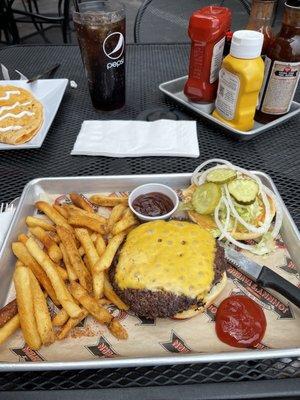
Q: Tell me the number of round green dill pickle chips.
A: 3